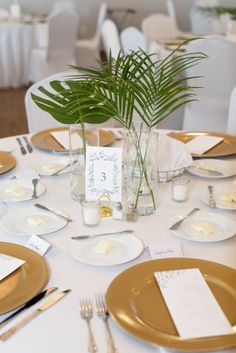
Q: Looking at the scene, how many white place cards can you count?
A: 2